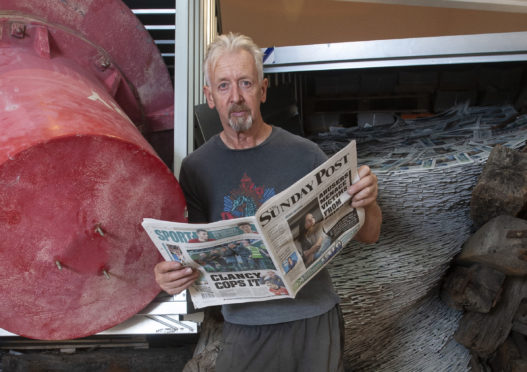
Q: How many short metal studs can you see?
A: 3